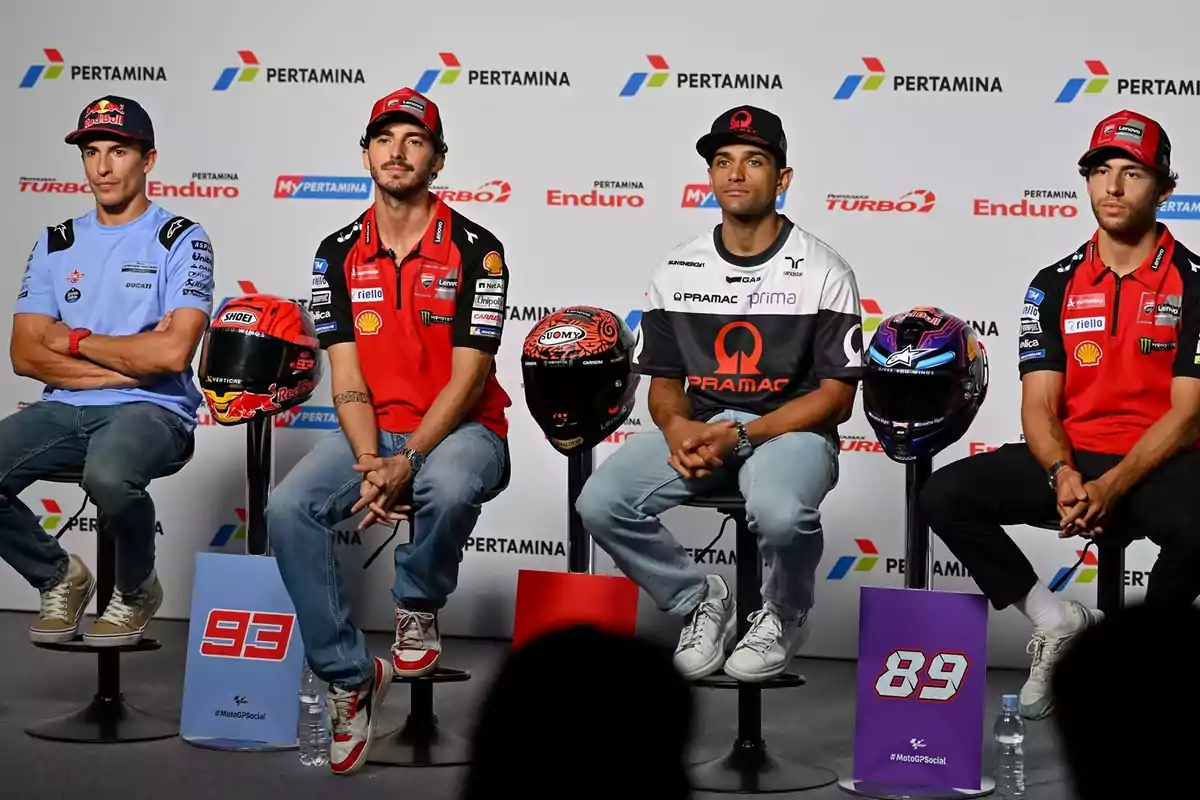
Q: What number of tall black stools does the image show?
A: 4